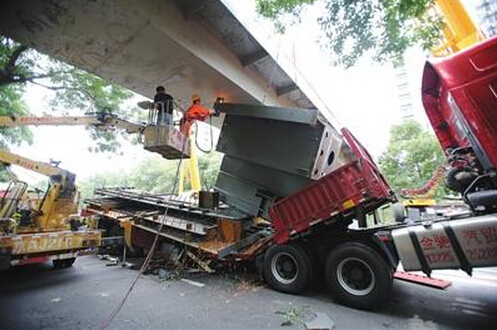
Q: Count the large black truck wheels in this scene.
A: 2